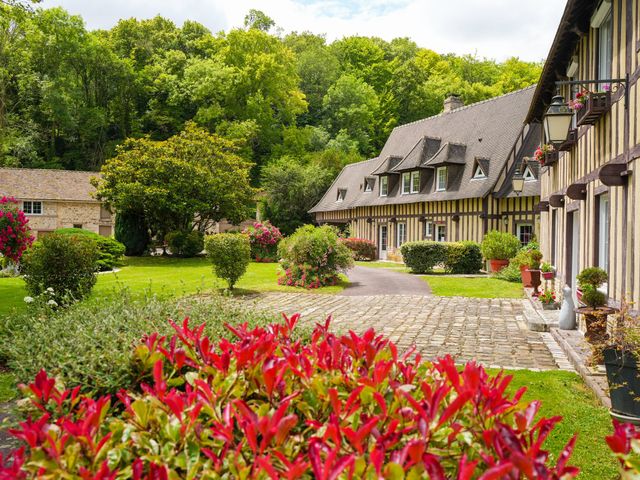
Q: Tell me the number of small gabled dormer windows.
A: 4